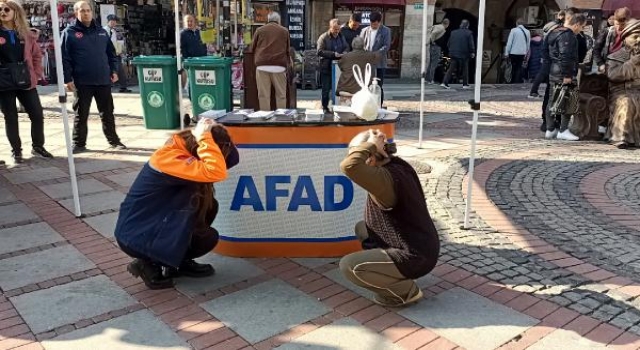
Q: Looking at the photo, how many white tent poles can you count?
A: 4